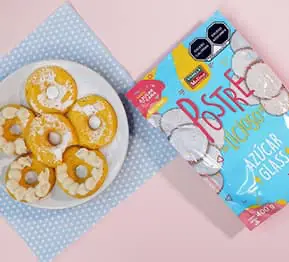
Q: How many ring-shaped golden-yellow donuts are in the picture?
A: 6